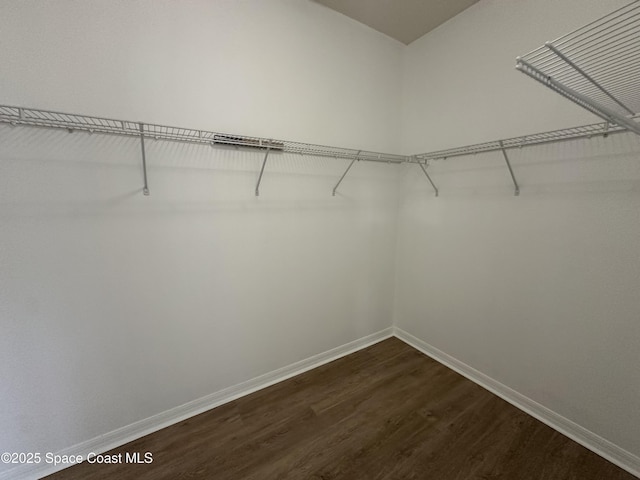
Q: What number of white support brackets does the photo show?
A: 5